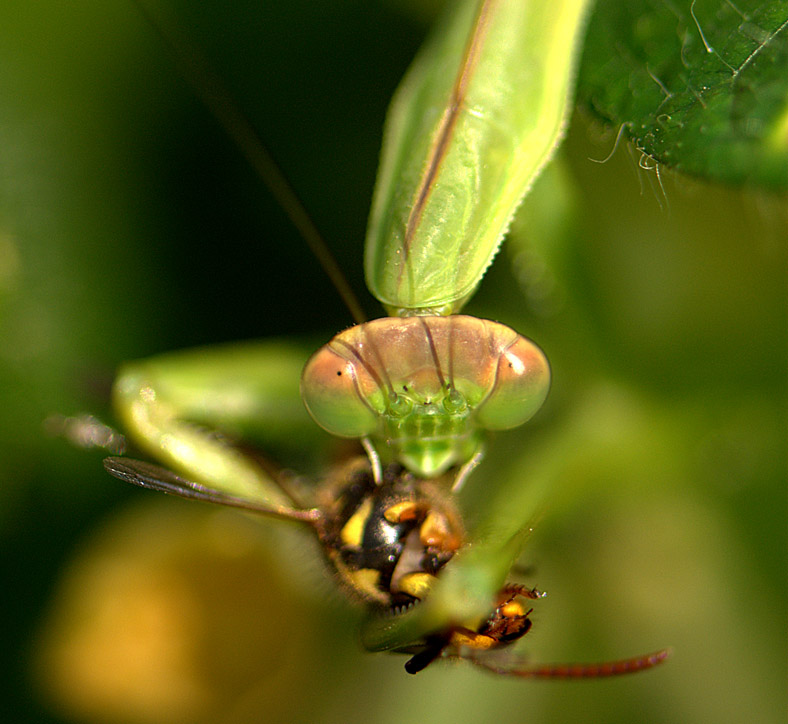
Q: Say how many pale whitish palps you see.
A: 2